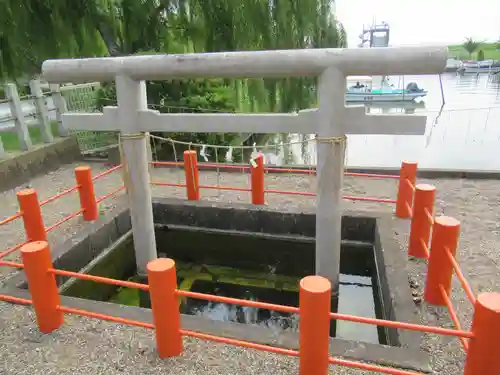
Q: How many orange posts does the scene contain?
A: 11